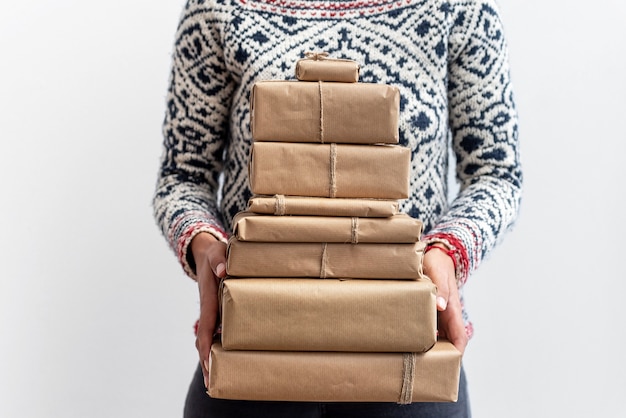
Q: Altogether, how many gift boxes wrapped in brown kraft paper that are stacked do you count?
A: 8